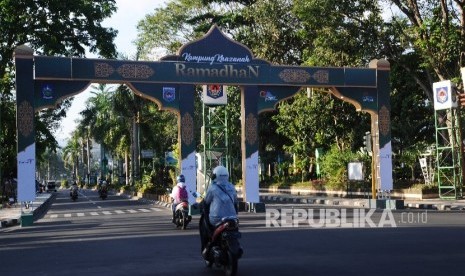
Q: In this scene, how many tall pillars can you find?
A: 4